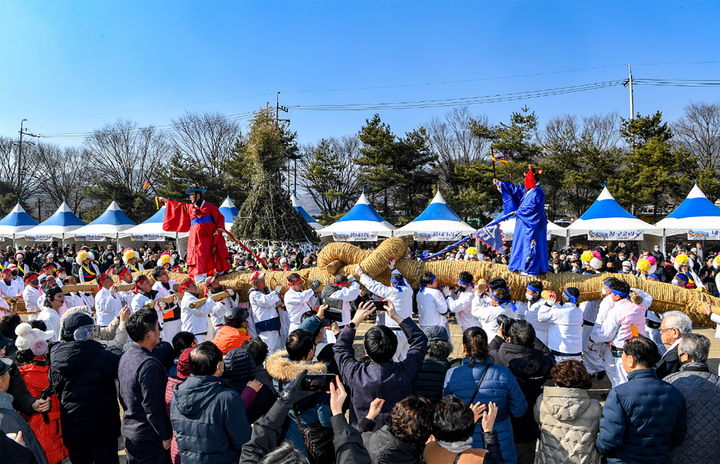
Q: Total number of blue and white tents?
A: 11